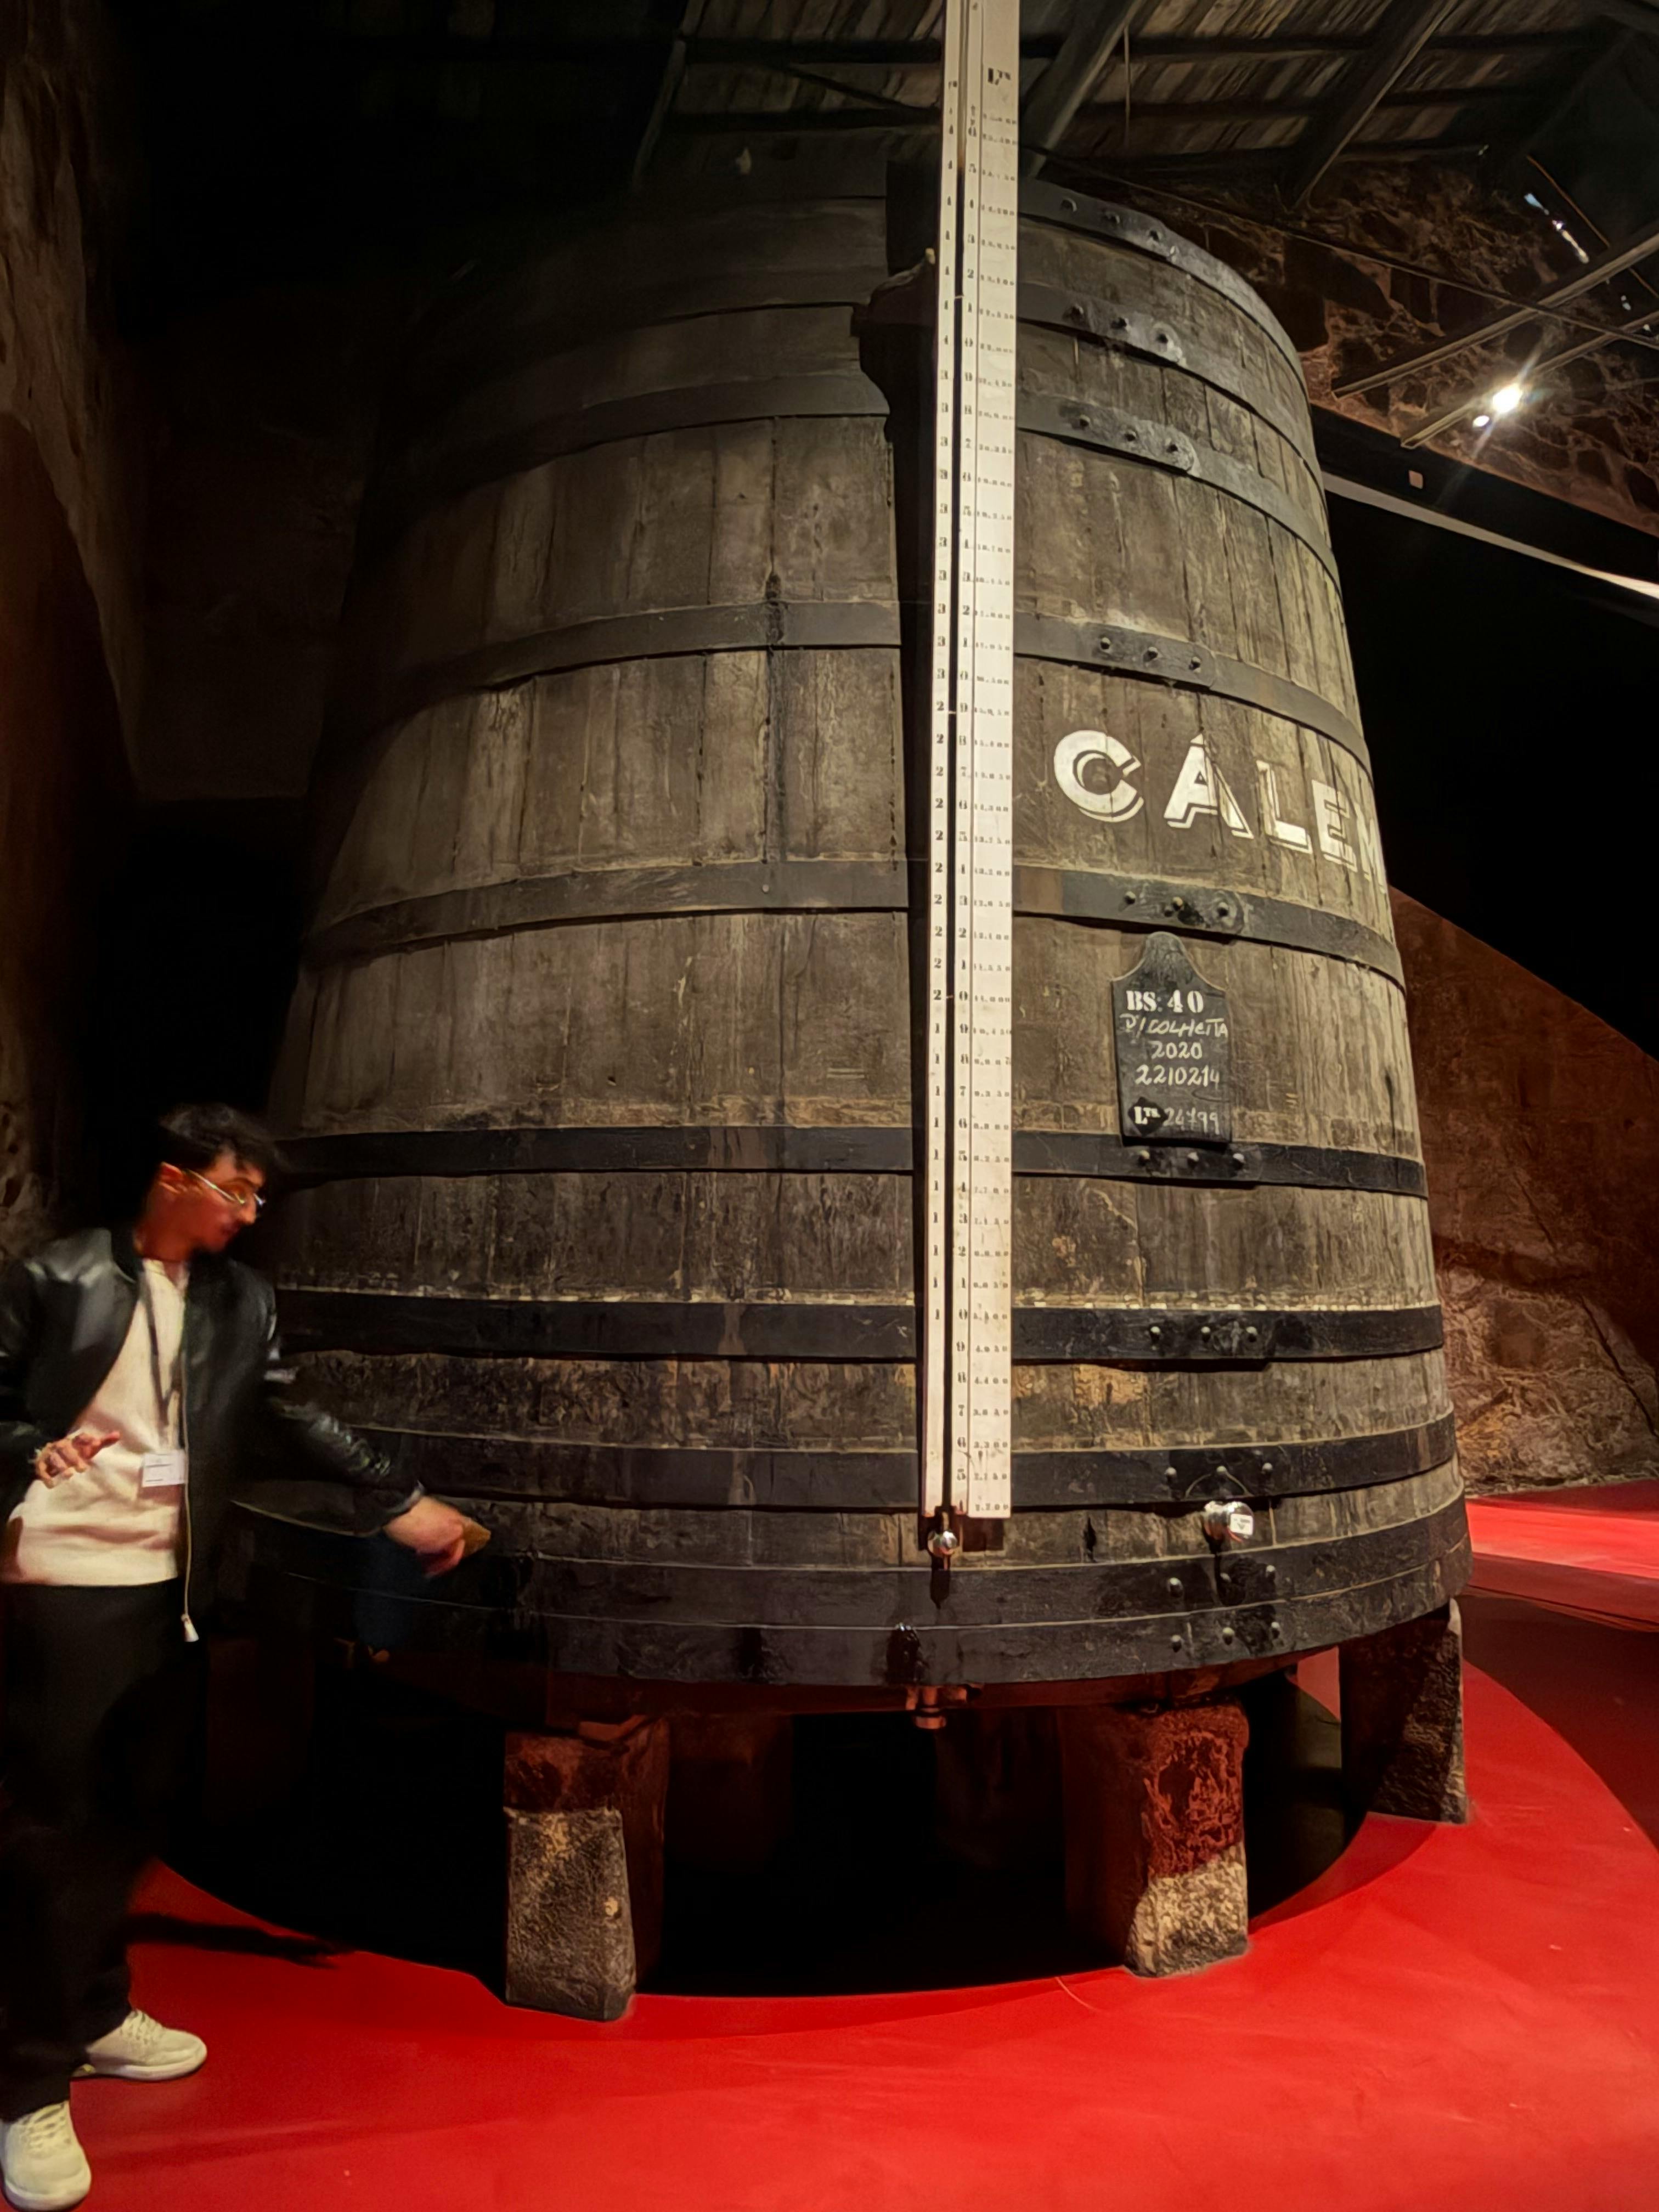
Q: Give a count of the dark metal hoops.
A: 10